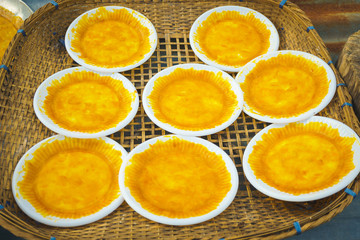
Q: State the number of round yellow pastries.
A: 8